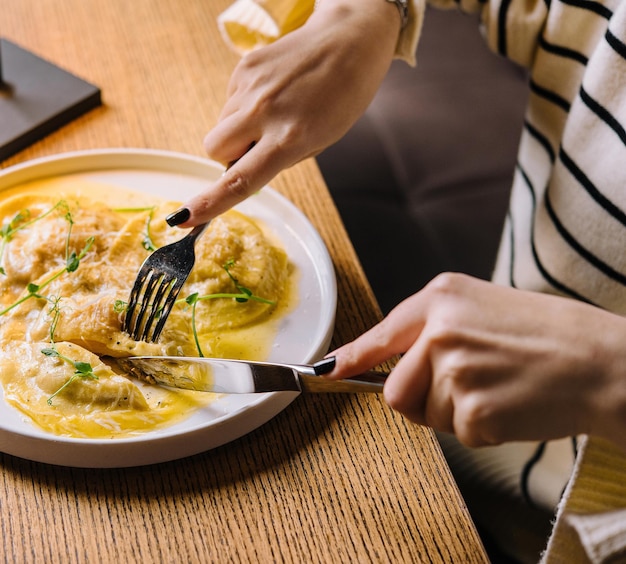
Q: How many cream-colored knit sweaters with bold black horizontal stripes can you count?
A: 1